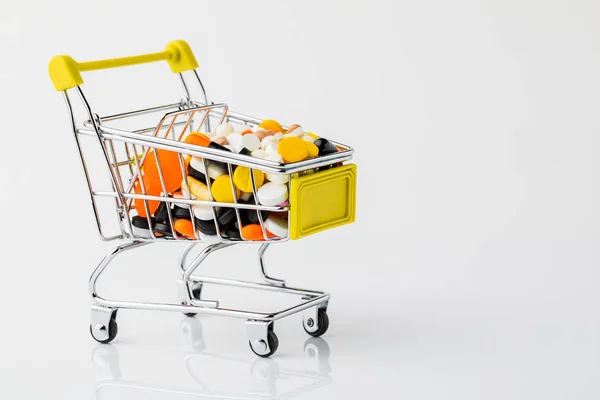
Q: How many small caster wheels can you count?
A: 4